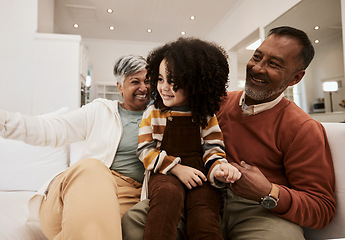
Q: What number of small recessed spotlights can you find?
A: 8